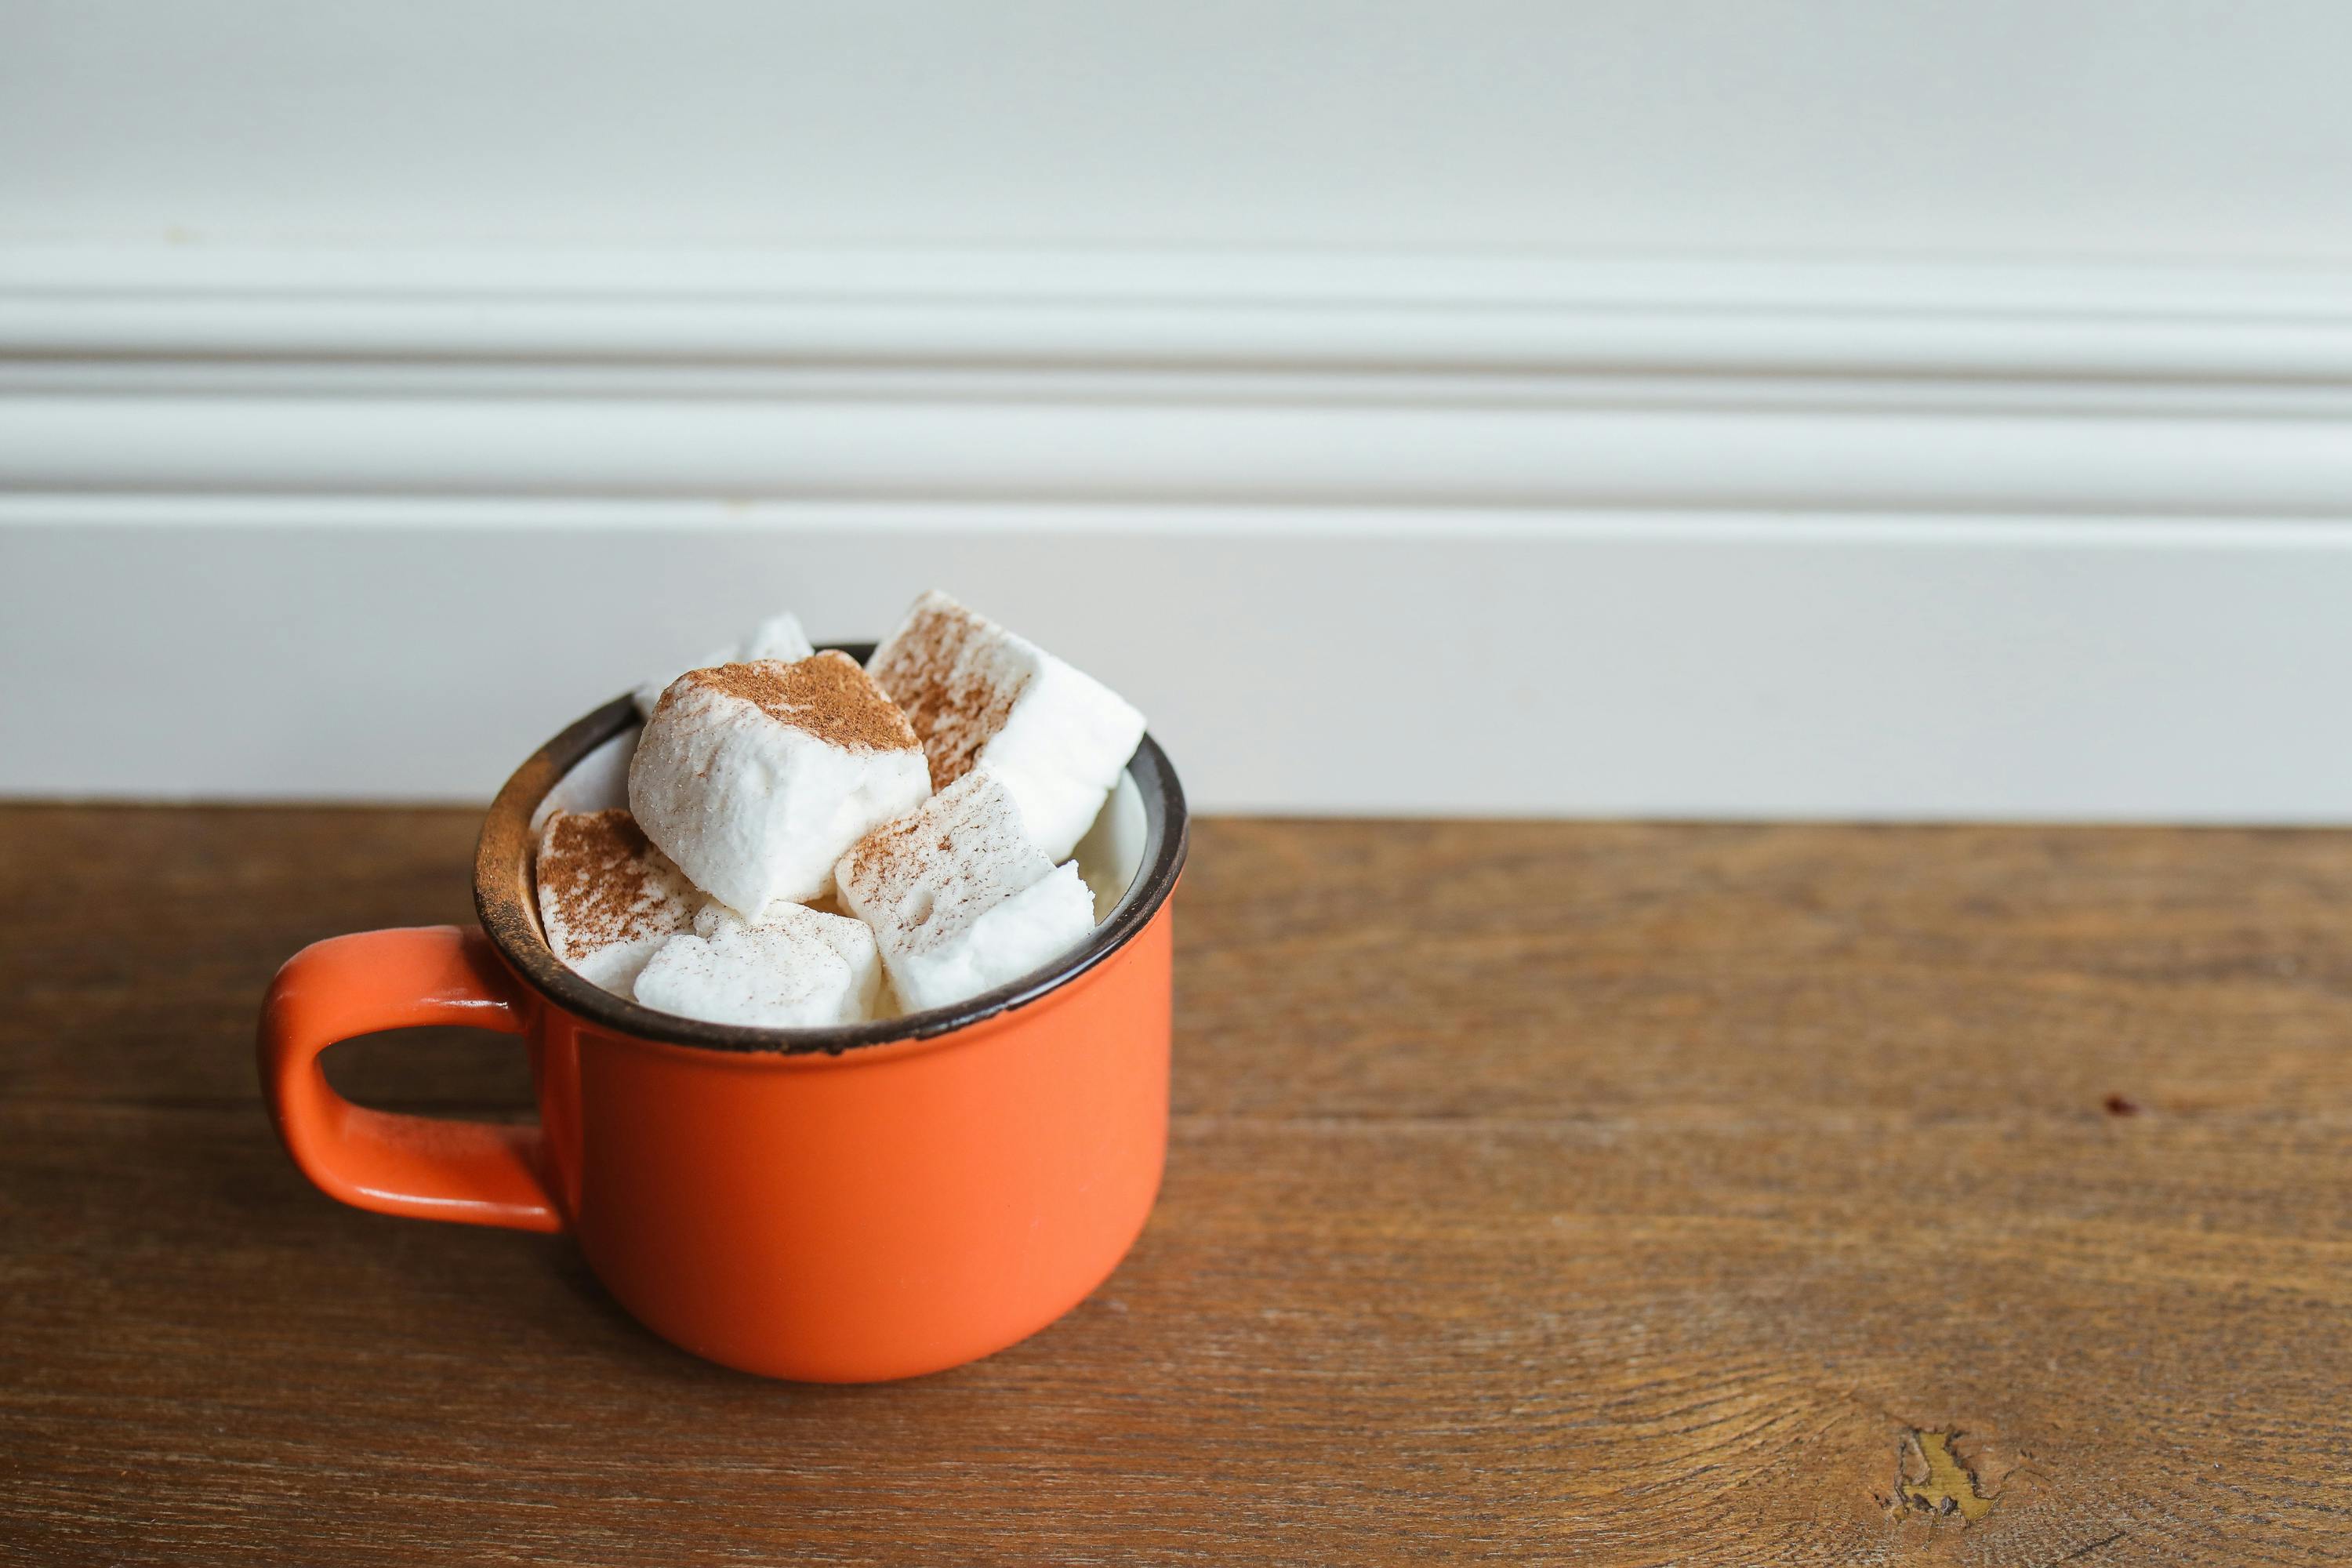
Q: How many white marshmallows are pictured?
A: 6